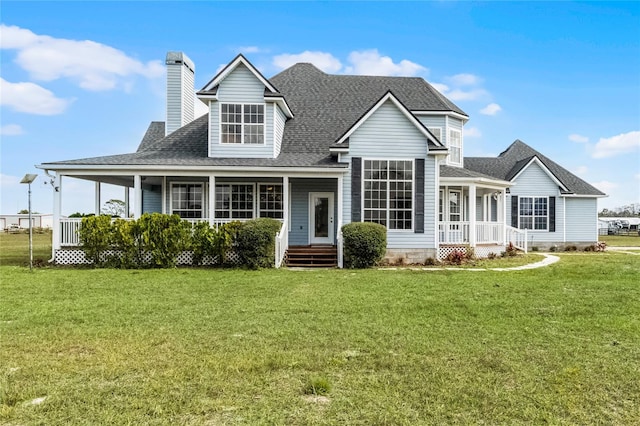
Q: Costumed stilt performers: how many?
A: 0